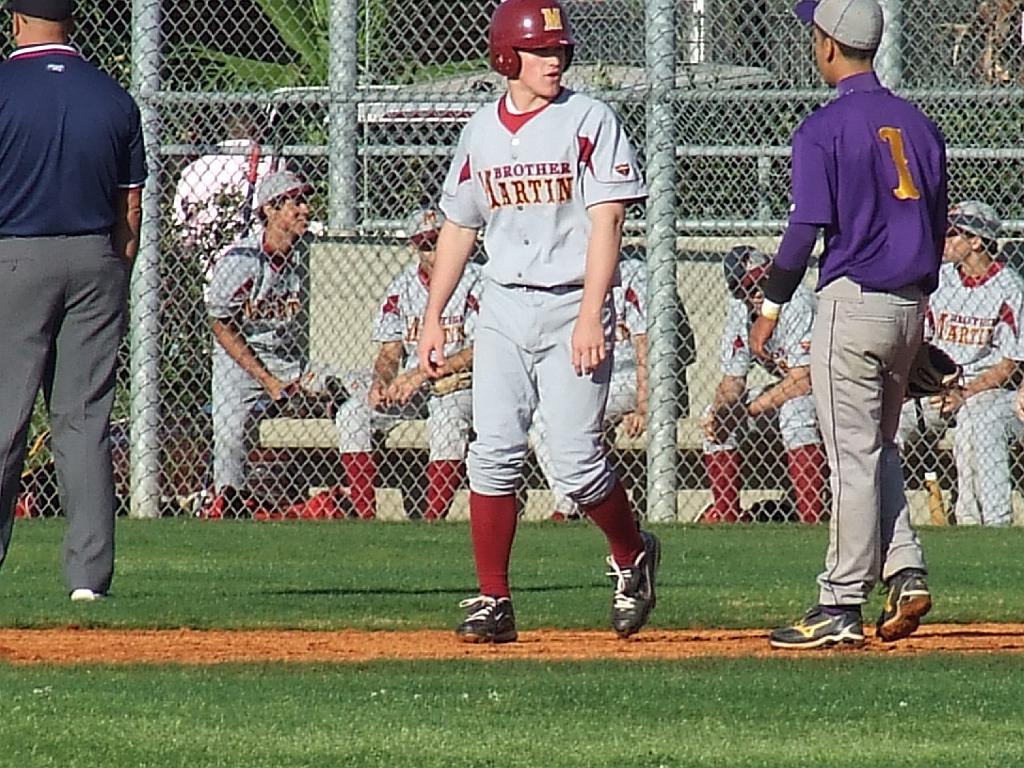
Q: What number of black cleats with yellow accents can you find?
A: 2